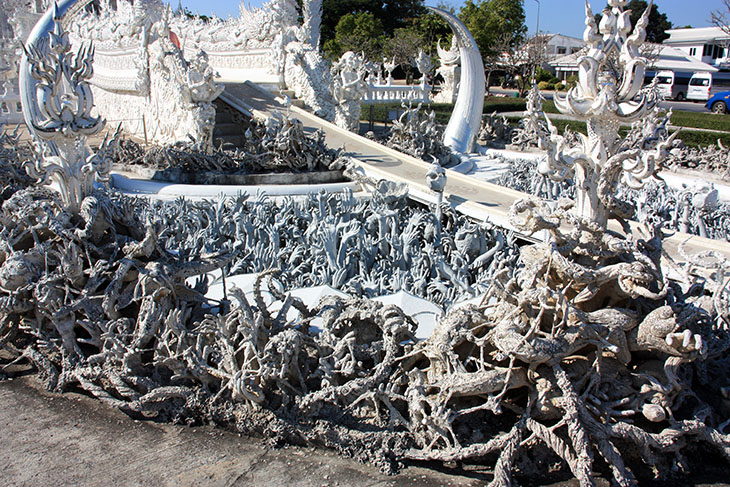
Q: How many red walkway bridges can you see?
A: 0